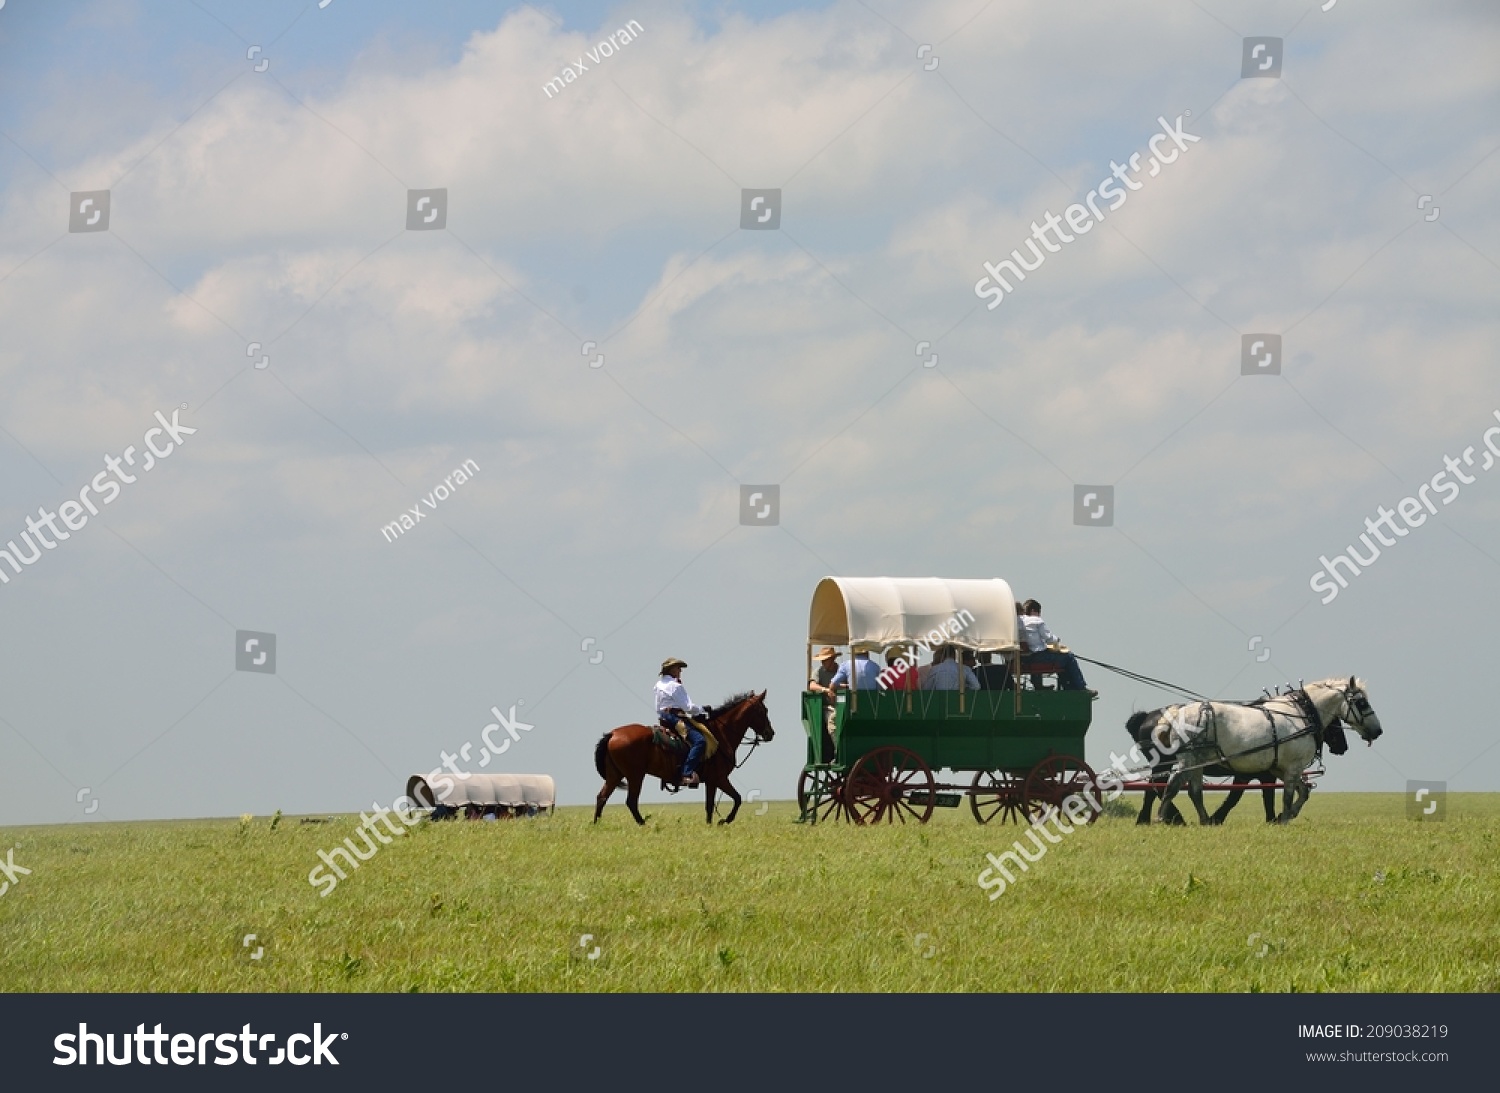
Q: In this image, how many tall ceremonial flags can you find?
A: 0